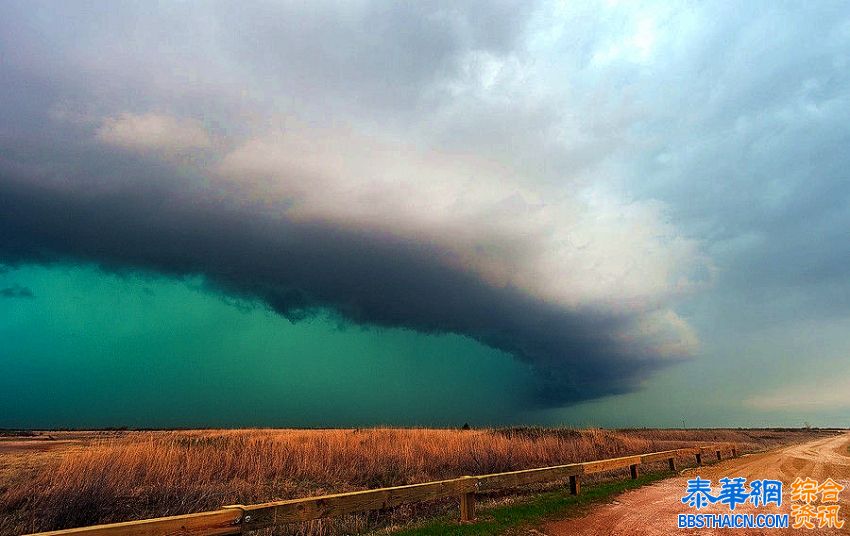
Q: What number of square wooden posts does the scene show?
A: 7